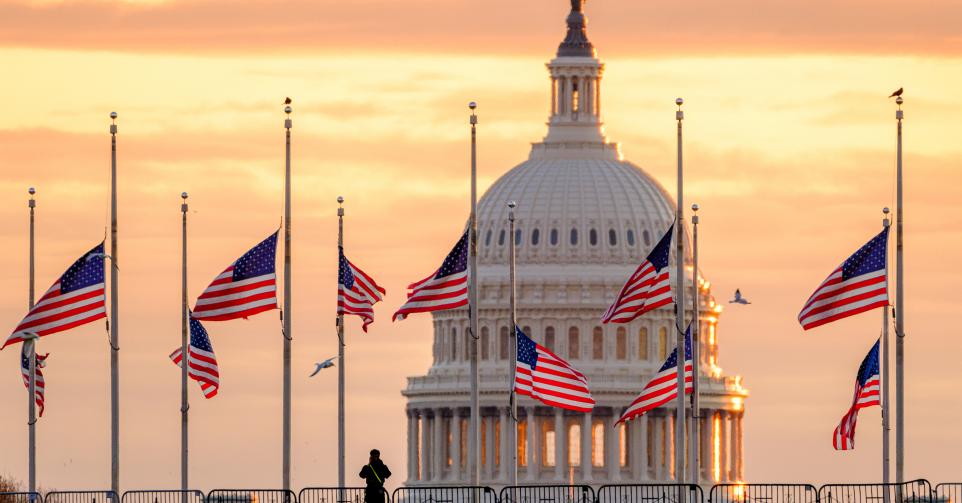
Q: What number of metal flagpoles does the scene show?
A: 11